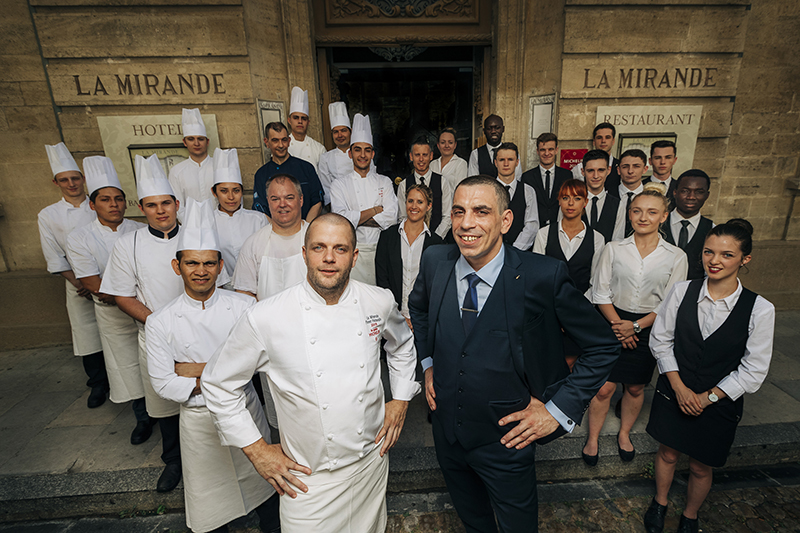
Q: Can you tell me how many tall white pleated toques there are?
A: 9